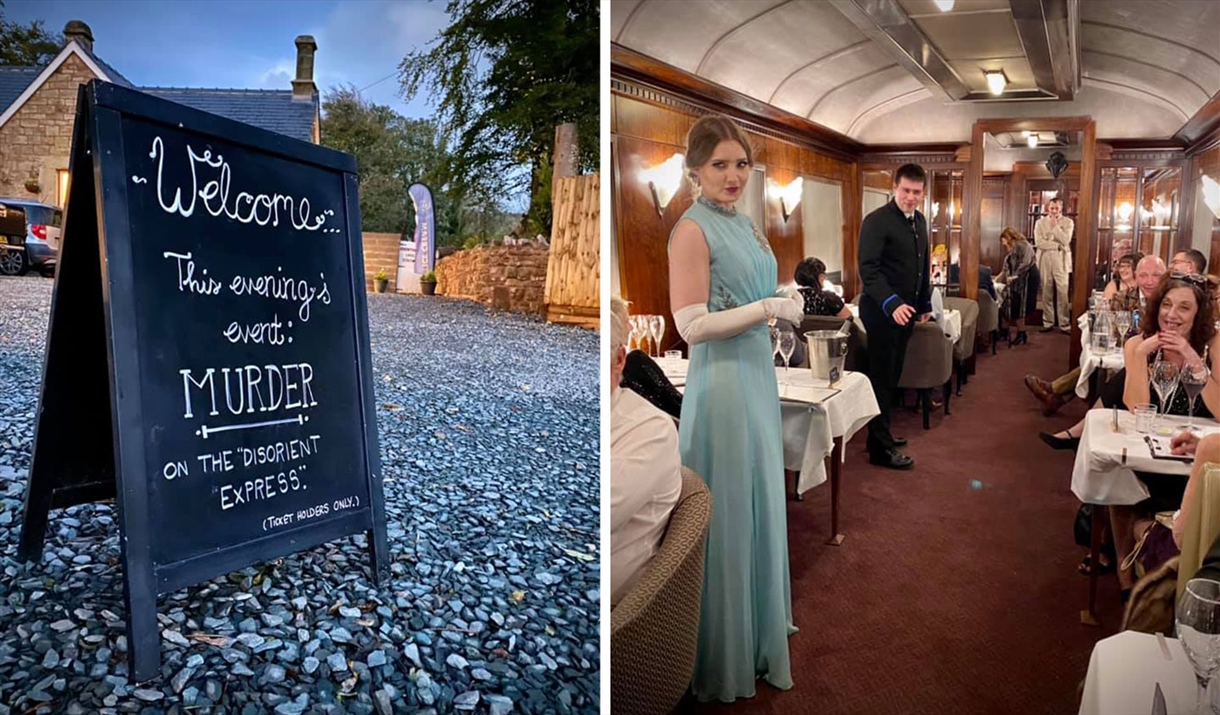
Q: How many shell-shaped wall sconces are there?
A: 3